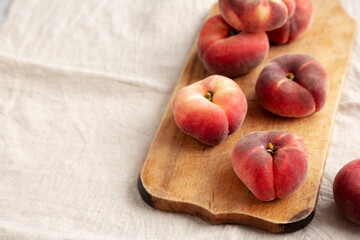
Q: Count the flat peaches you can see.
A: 7